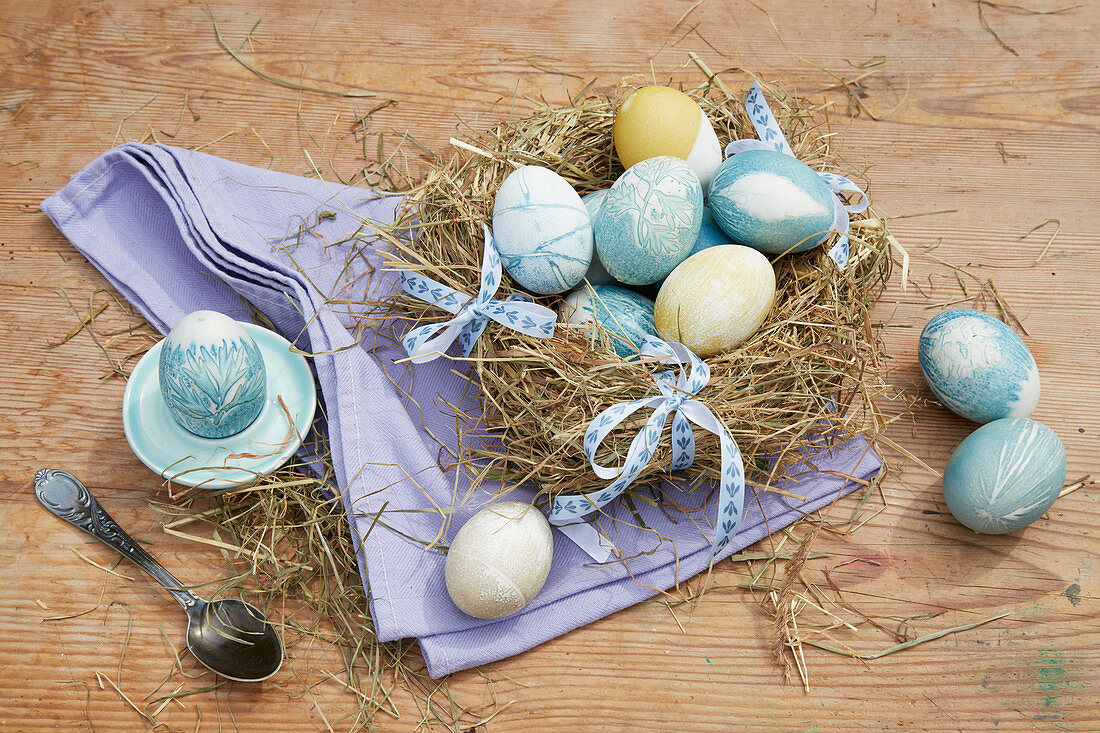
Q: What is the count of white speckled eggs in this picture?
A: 1